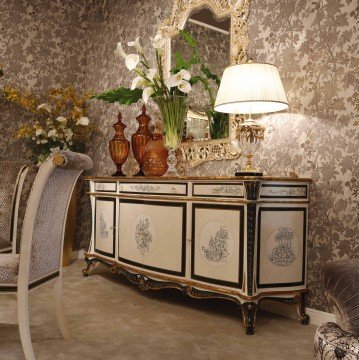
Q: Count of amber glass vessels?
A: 3